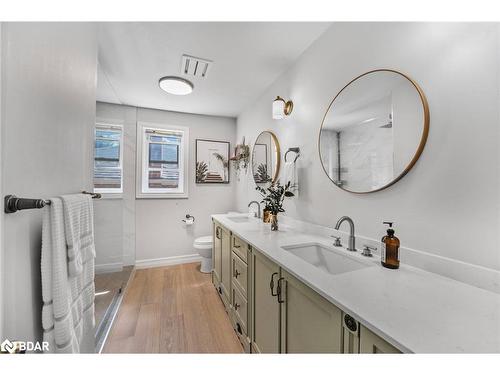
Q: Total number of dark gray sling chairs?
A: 0